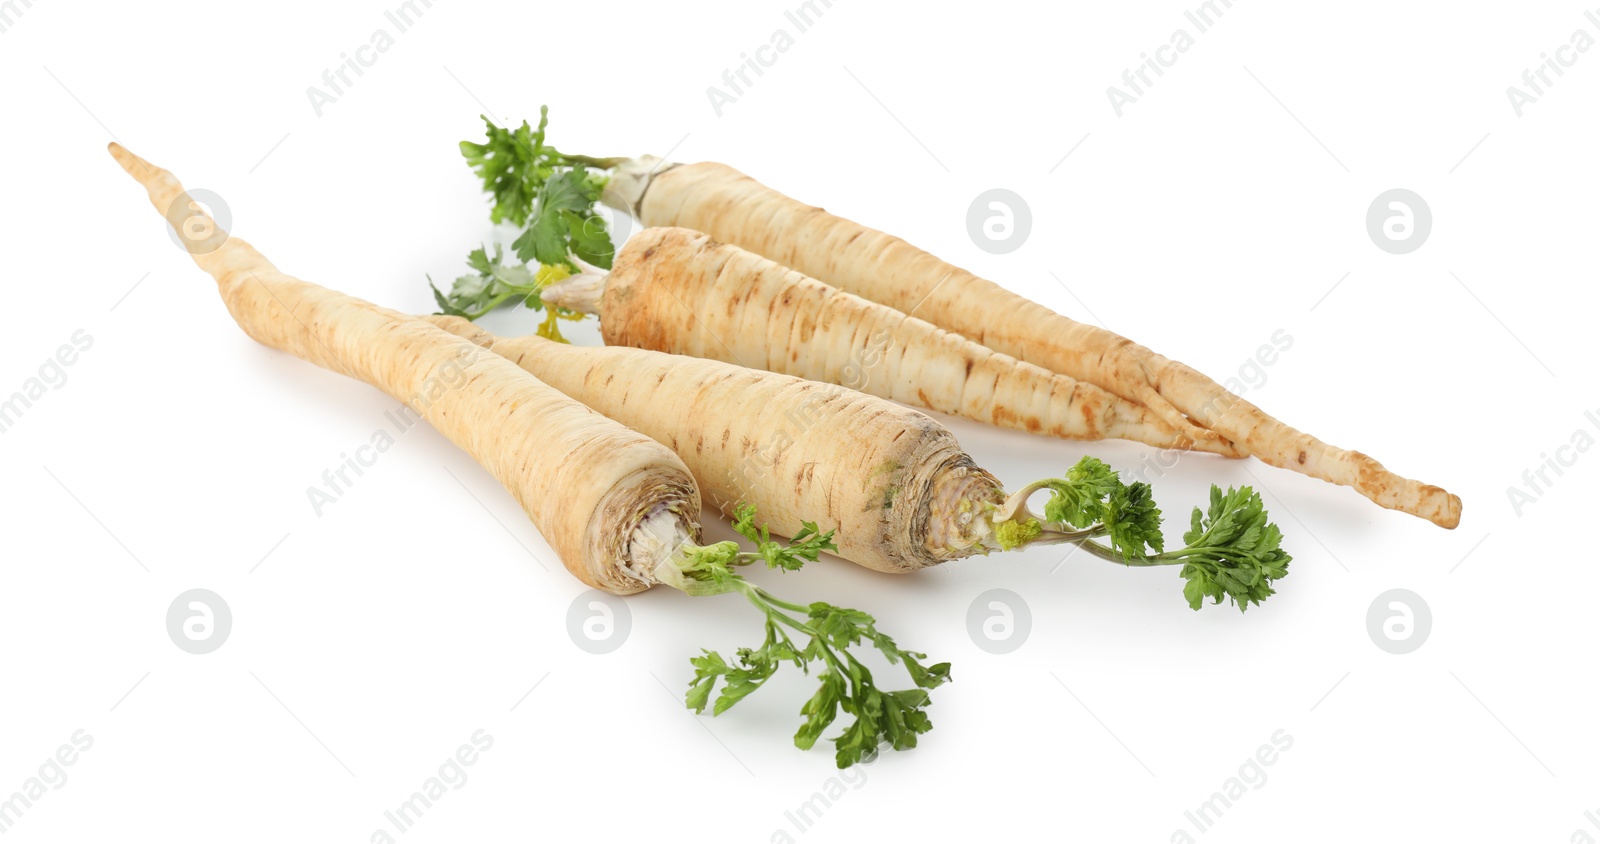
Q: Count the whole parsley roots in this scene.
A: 4